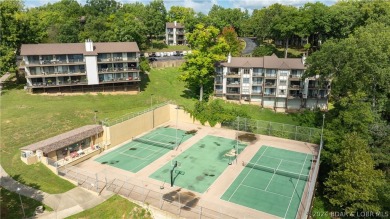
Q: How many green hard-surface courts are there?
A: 3